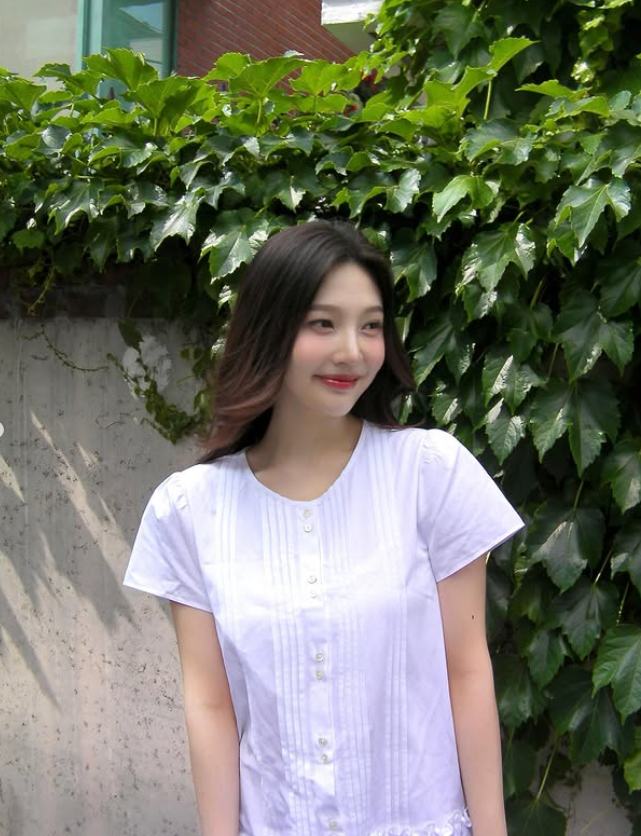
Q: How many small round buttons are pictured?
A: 9